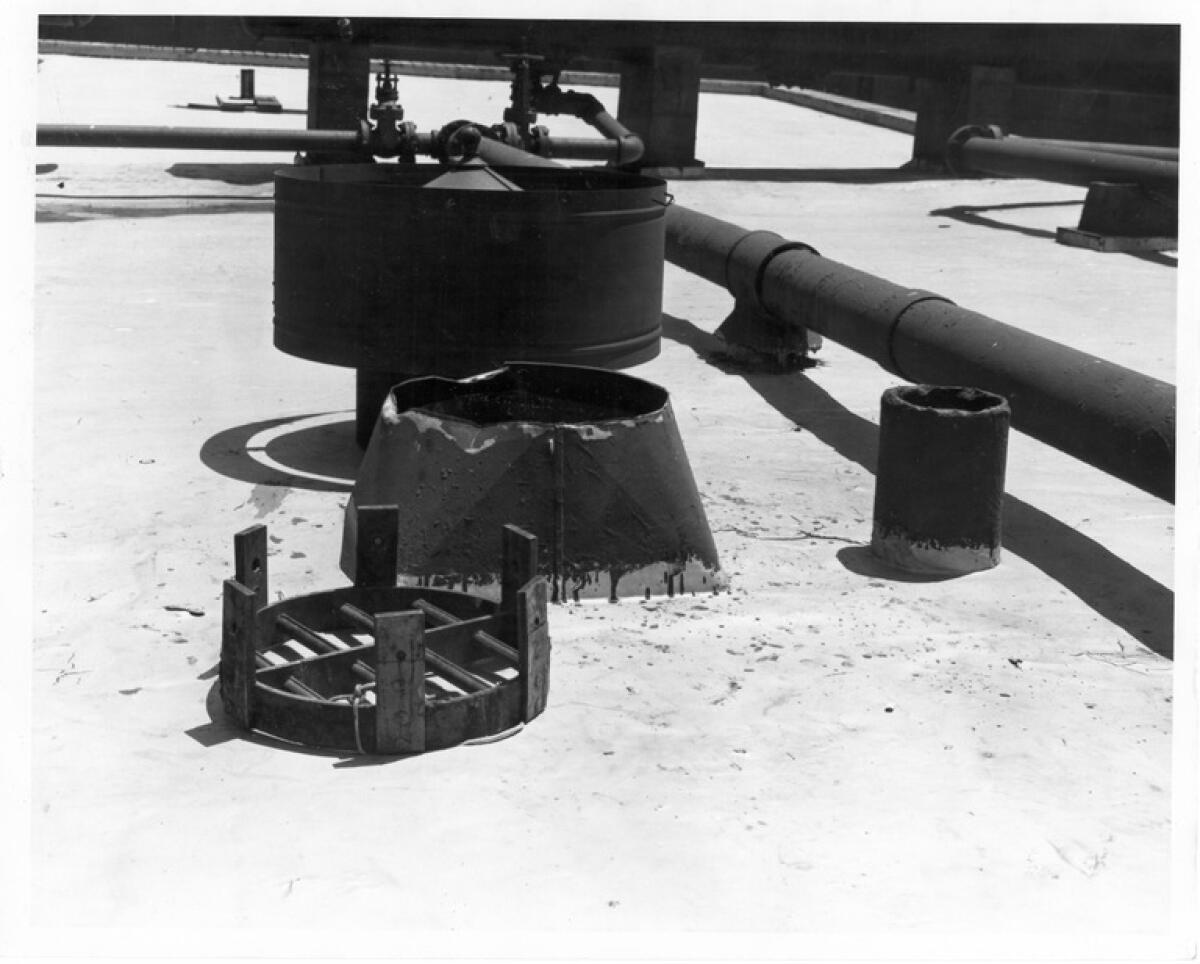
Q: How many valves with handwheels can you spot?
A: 2